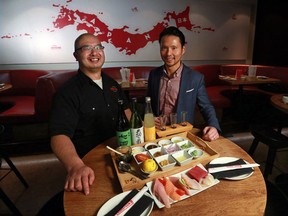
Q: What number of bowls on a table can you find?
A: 12